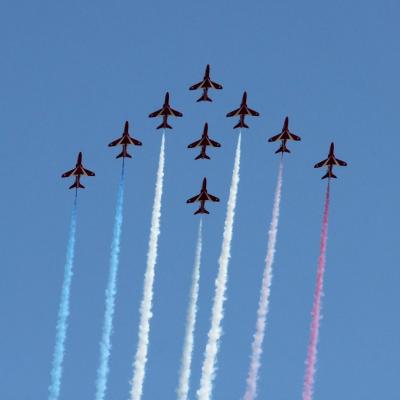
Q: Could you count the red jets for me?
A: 9